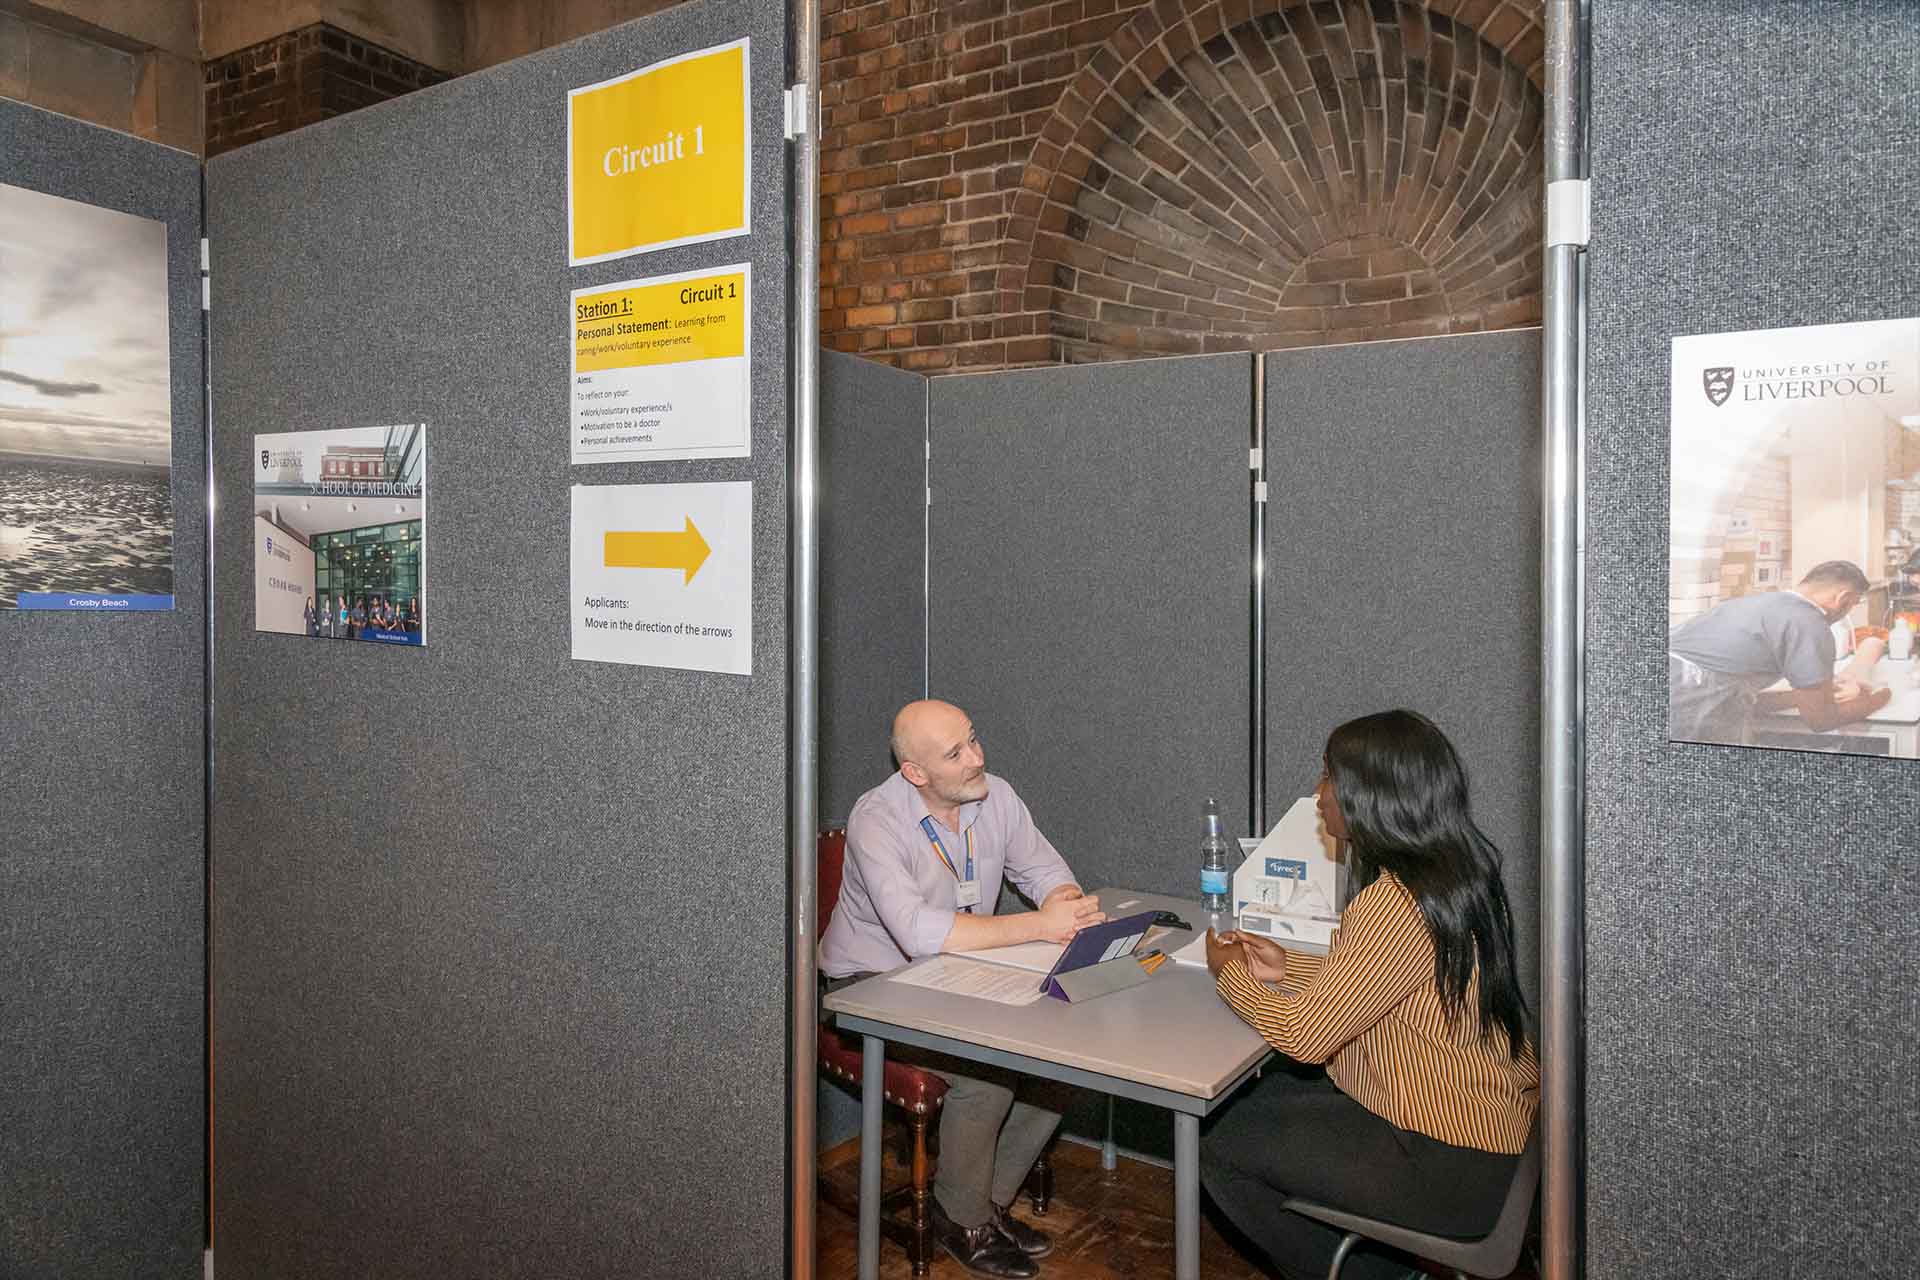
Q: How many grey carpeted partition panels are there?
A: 6